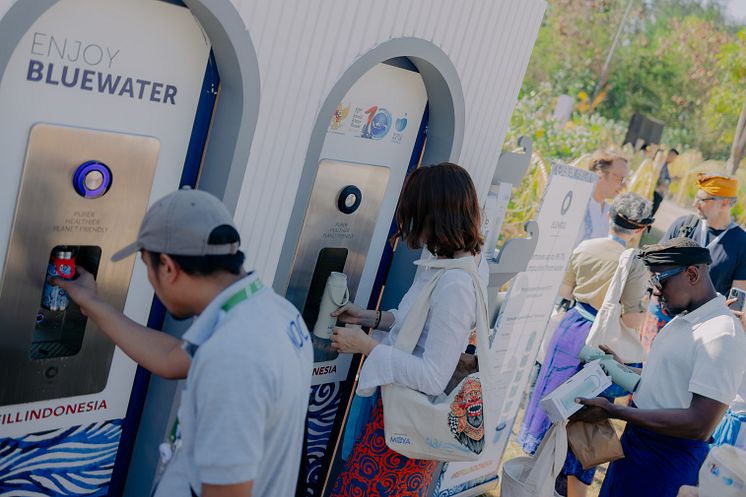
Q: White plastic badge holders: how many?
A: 1